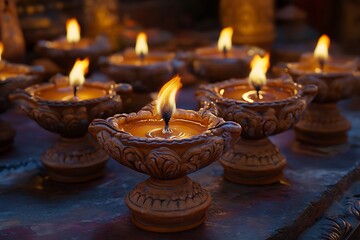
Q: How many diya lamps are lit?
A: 8